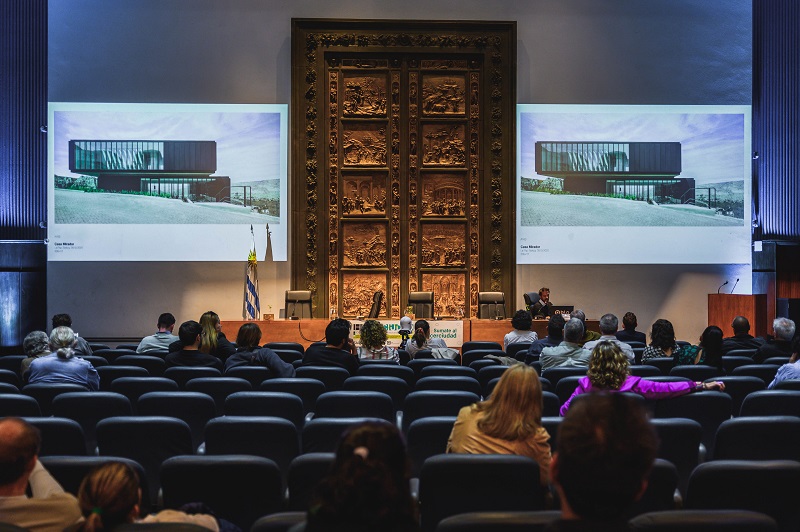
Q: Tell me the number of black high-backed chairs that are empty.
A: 4